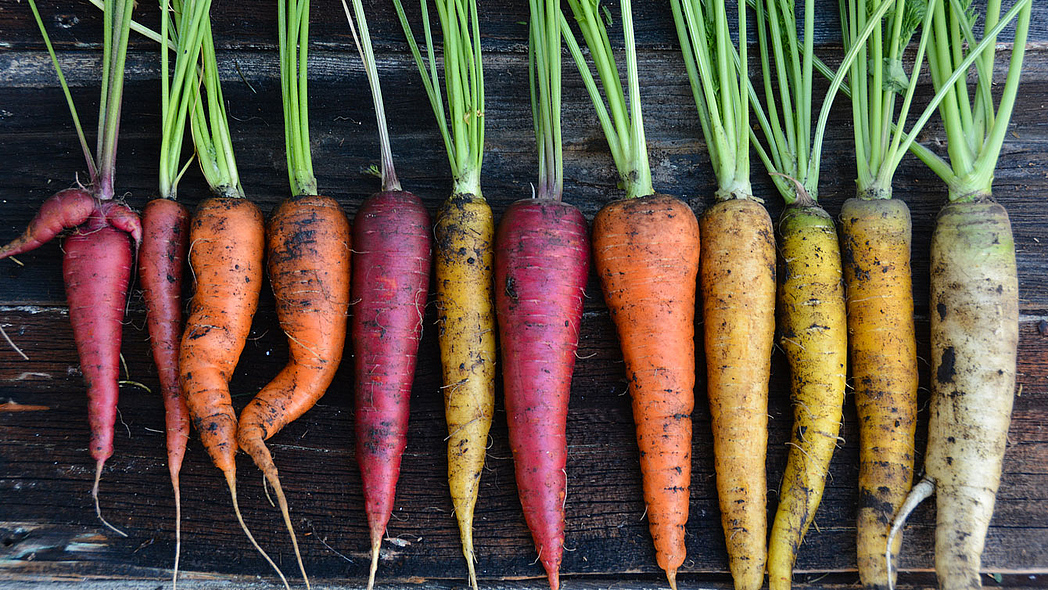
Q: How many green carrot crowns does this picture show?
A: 12